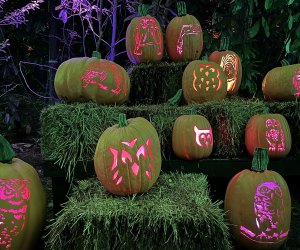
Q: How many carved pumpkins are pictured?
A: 11